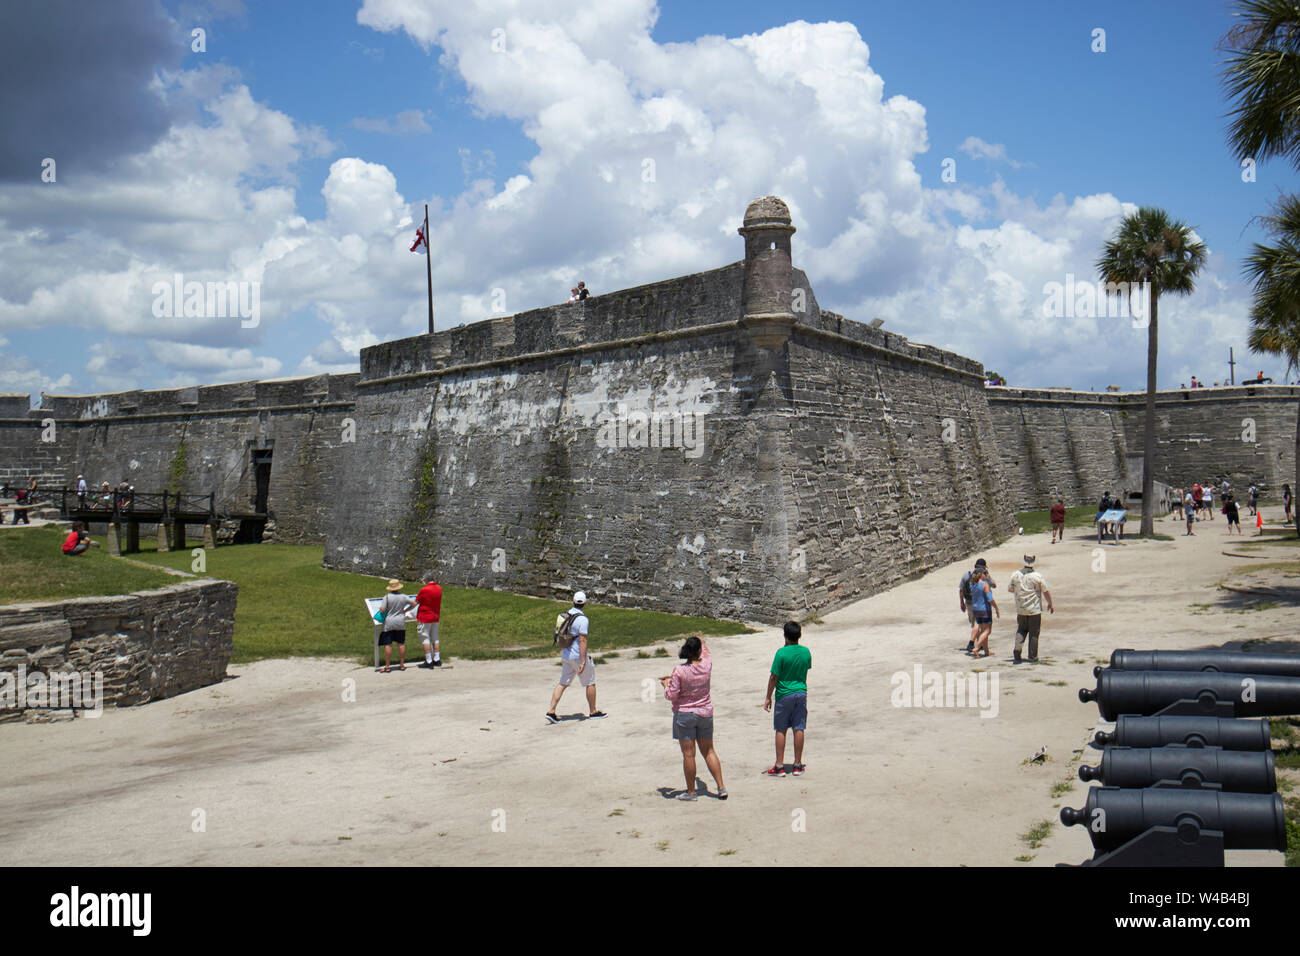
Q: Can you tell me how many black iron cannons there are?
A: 5